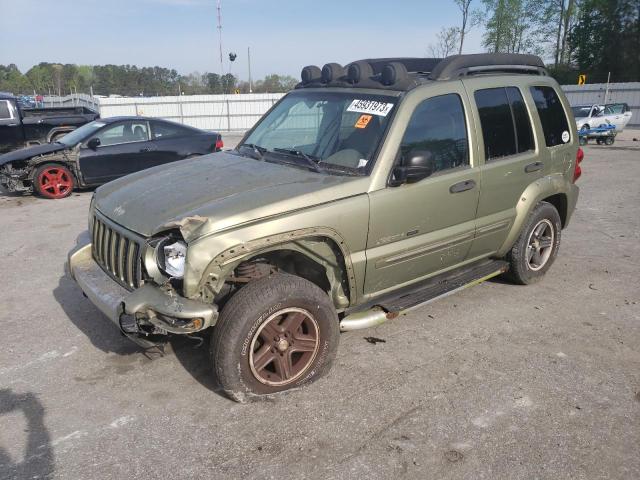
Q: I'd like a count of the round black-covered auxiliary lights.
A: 4